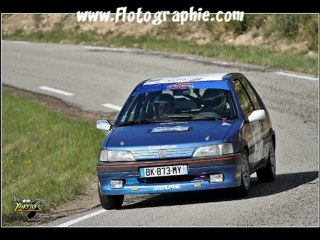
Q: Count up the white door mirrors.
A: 2